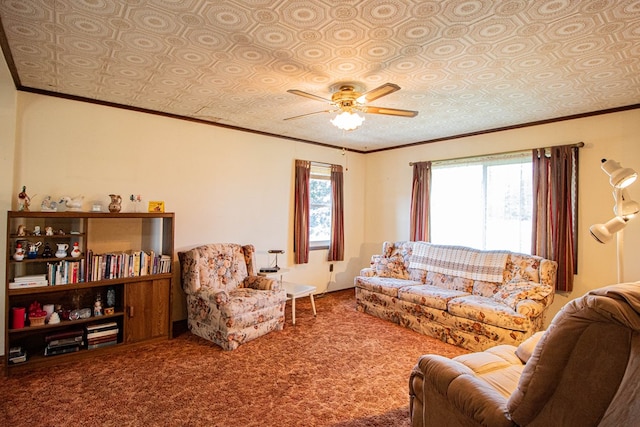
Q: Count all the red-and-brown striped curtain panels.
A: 4